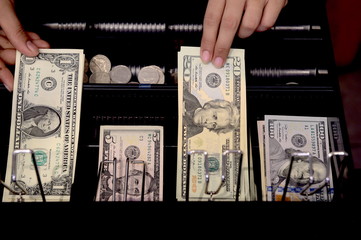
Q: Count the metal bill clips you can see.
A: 4